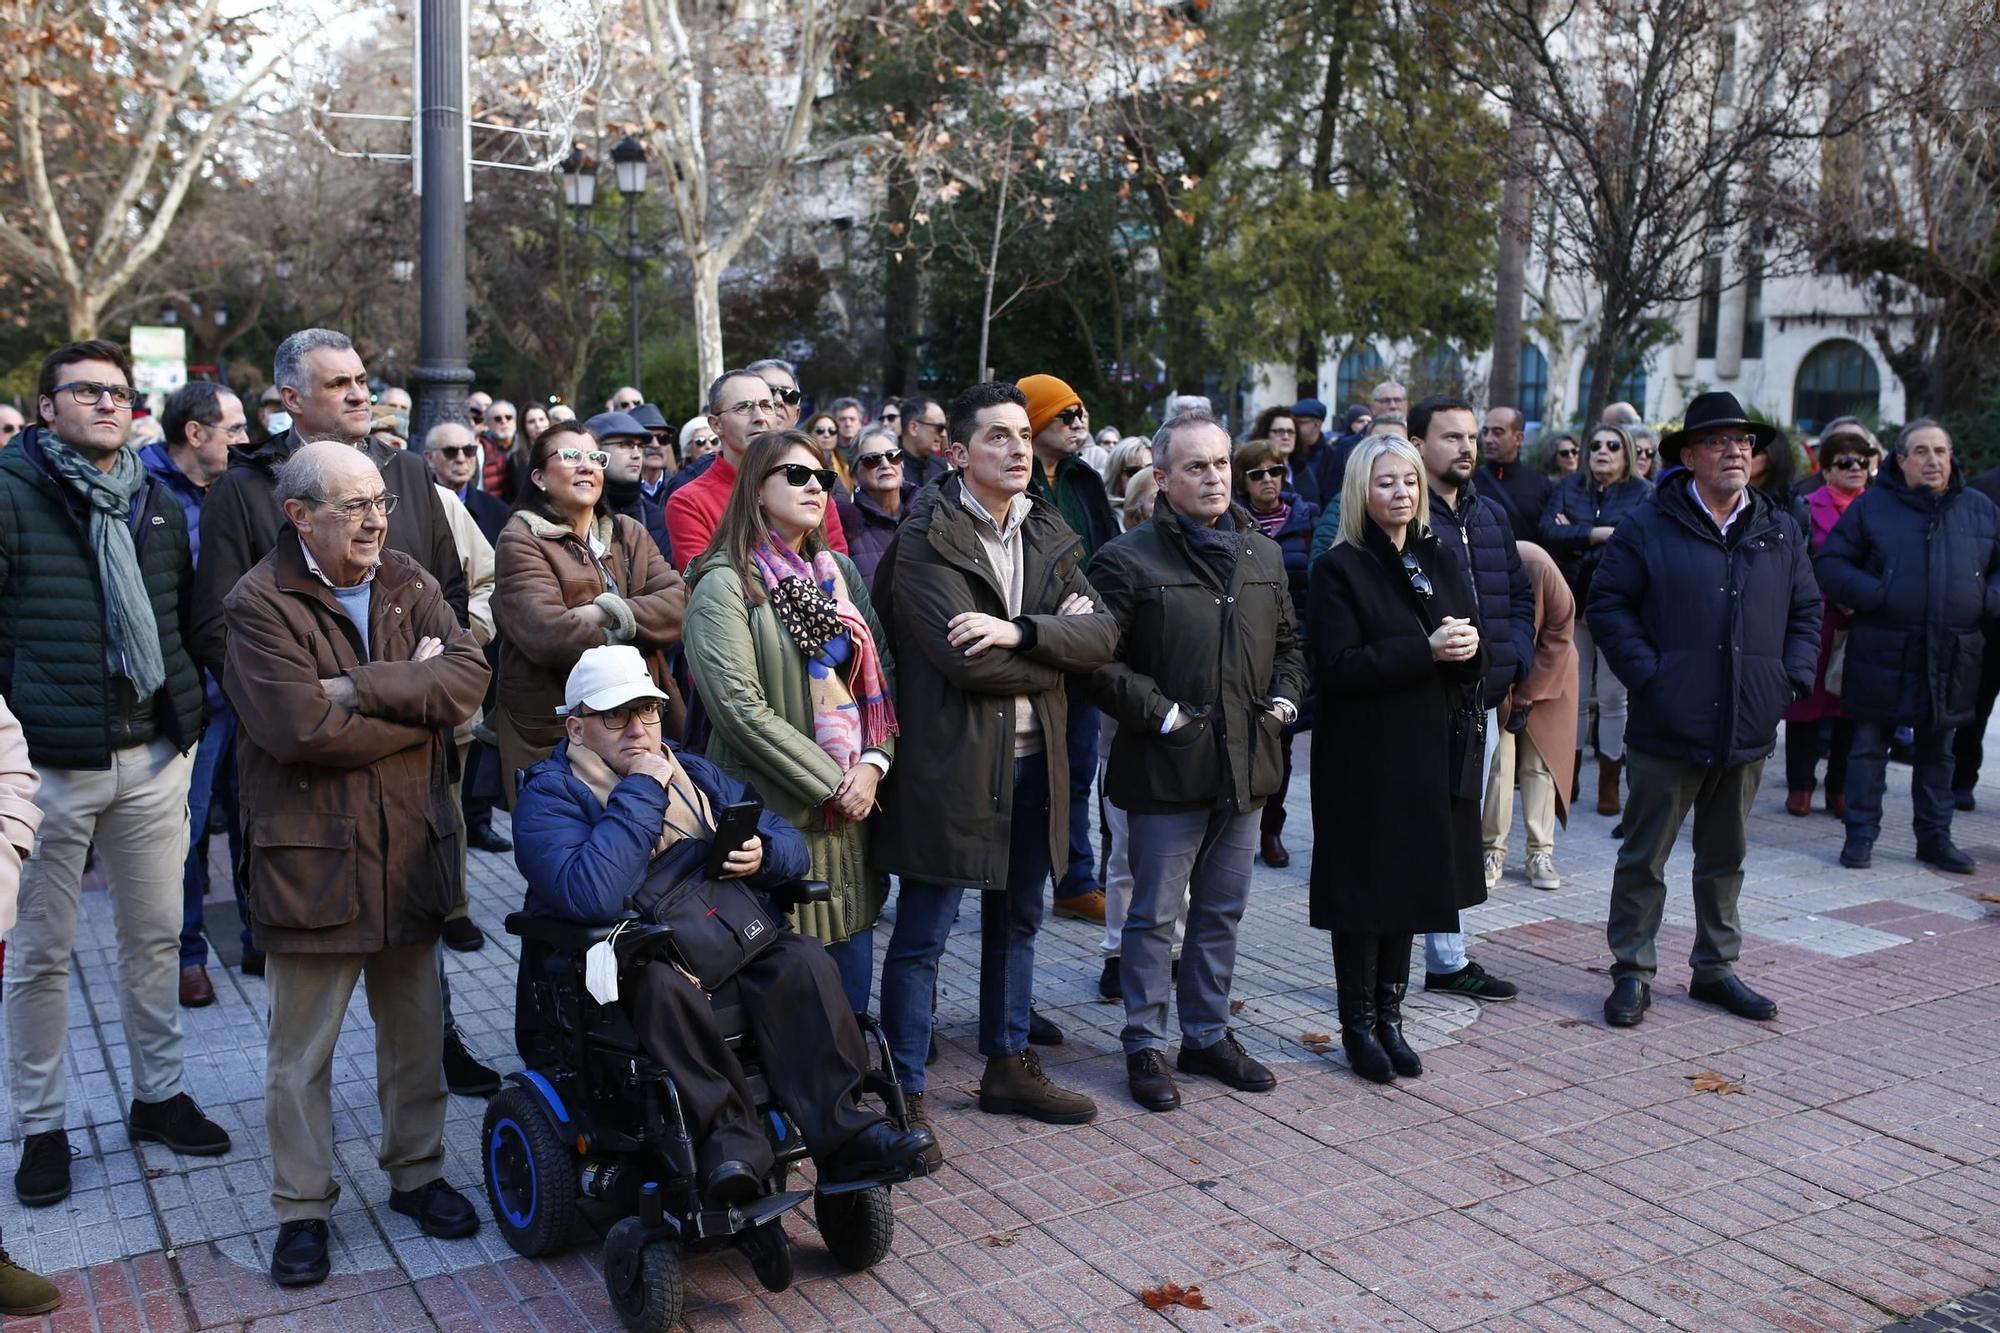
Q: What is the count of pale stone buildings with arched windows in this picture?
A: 1